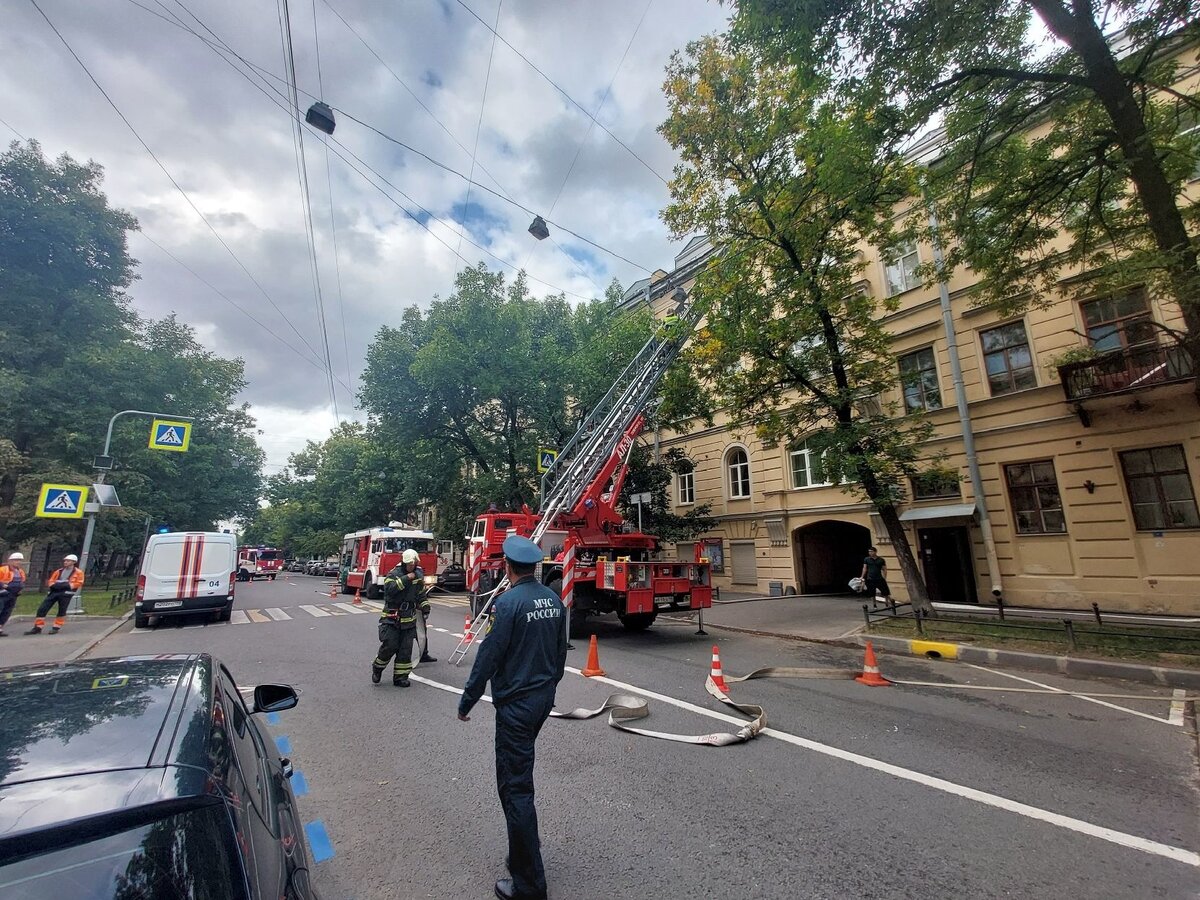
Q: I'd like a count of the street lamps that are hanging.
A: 2